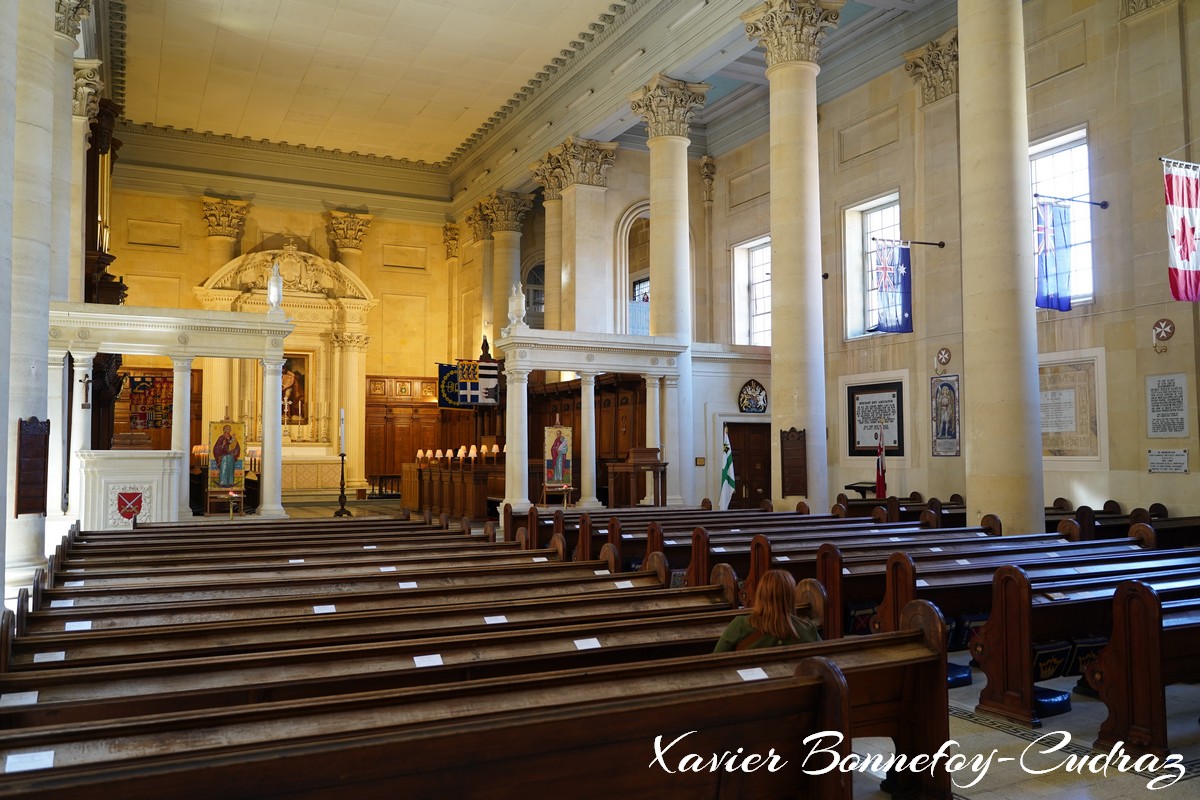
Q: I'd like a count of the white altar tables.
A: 1